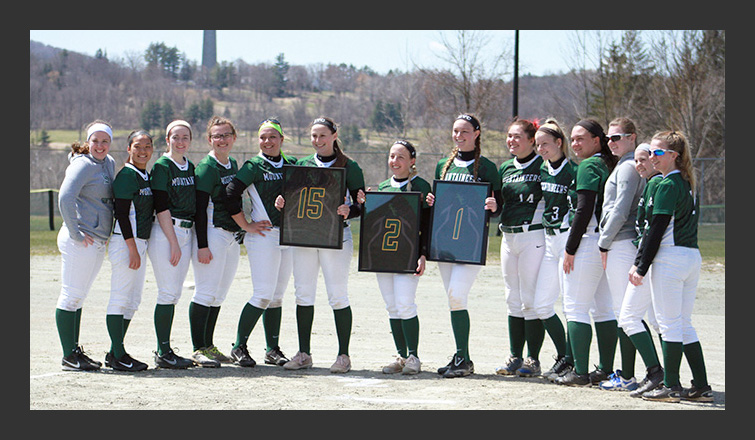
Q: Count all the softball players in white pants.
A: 14